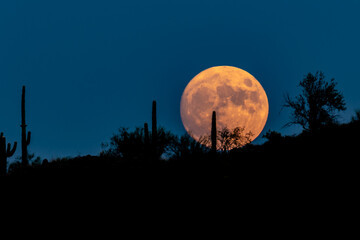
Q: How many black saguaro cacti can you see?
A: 5